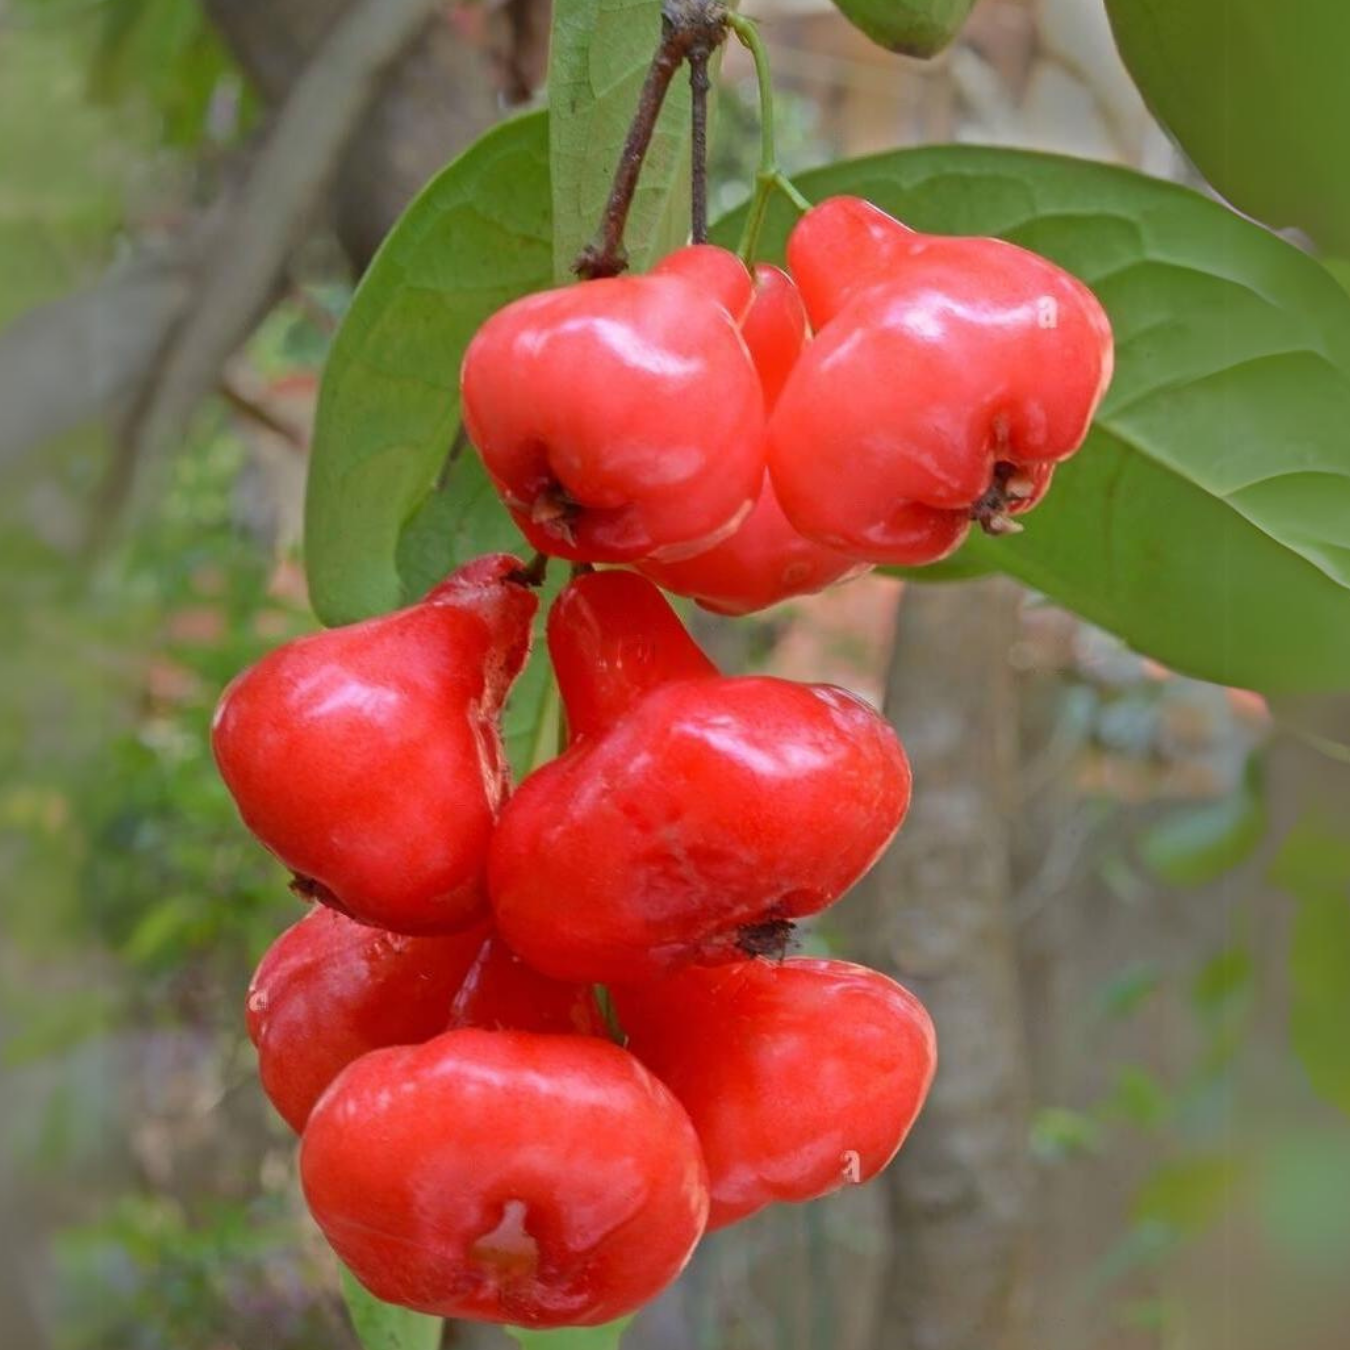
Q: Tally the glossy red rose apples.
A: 8